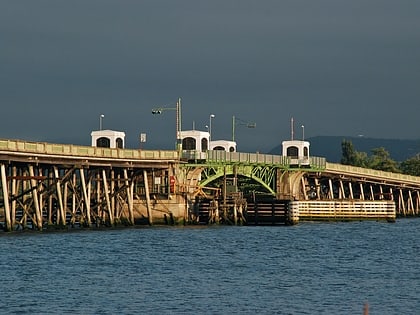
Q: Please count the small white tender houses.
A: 4